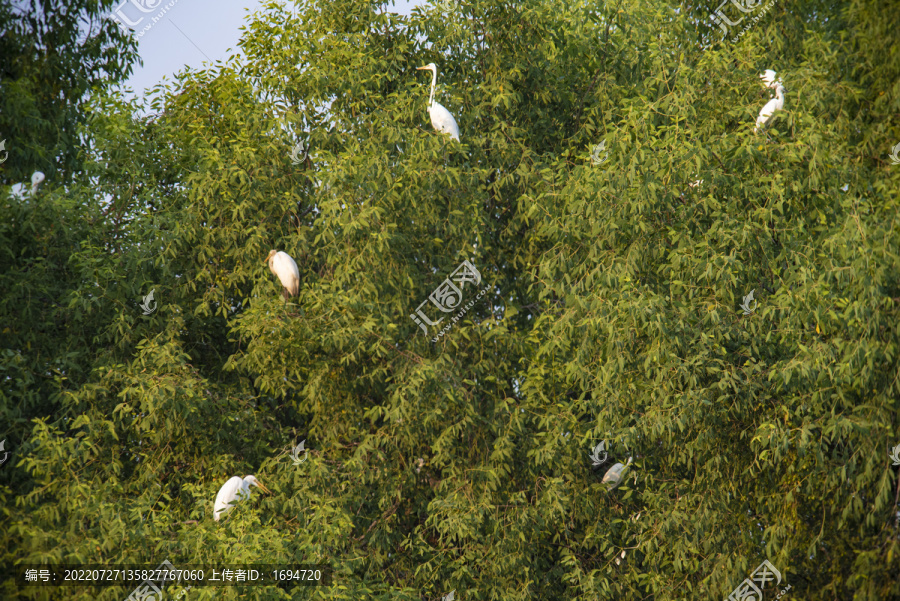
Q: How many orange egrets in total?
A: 0